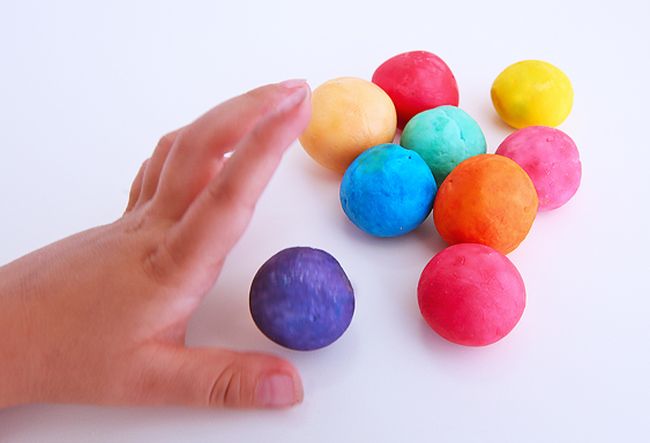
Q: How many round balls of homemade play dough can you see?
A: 9